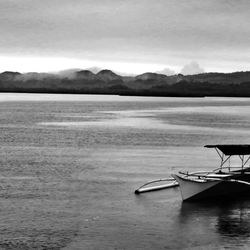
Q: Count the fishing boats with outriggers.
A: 1